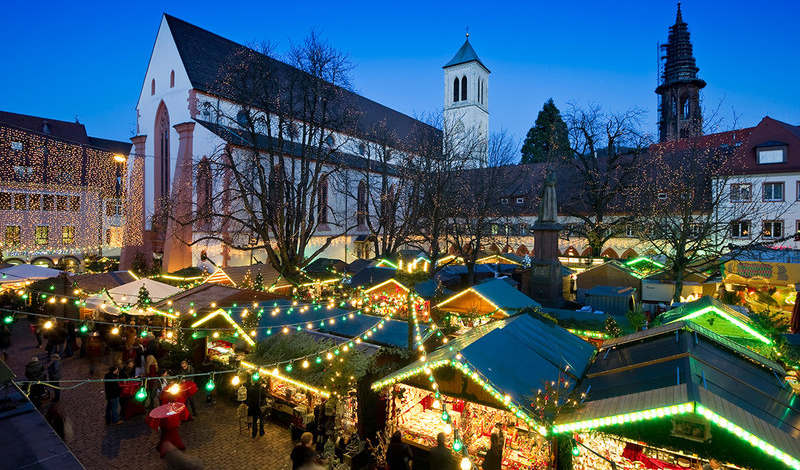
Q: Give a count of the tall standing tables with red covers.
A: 3